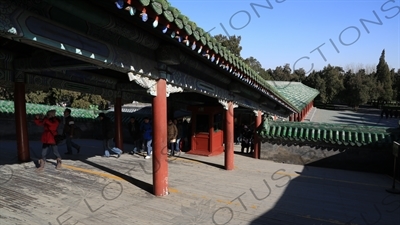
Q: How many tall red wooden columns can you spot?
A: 5